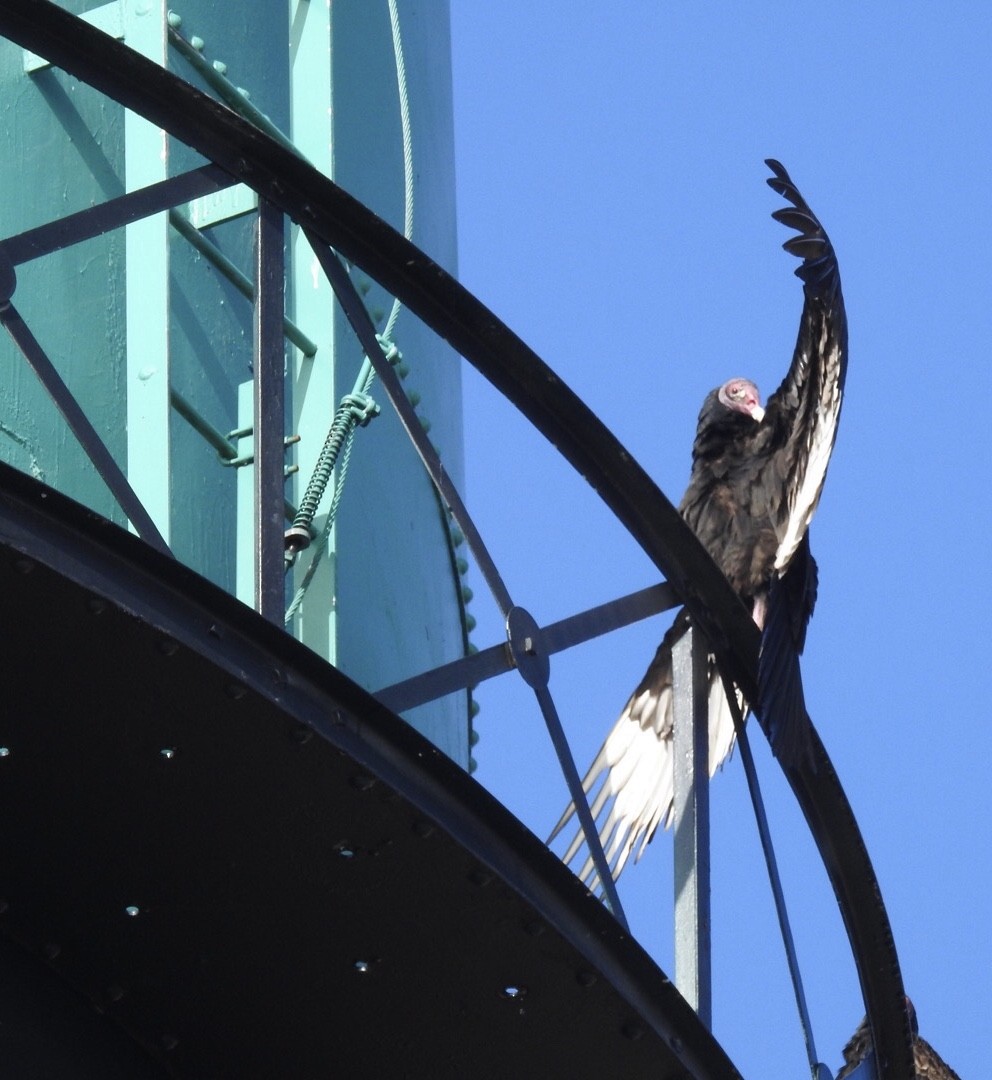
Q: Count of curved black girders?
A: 2